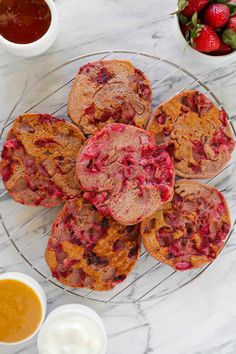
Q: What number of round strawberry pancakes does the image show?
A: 6